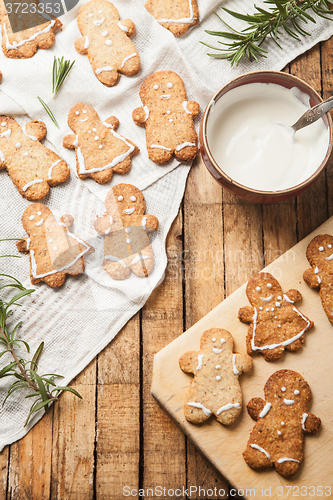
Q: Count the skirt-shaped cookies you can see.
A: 5